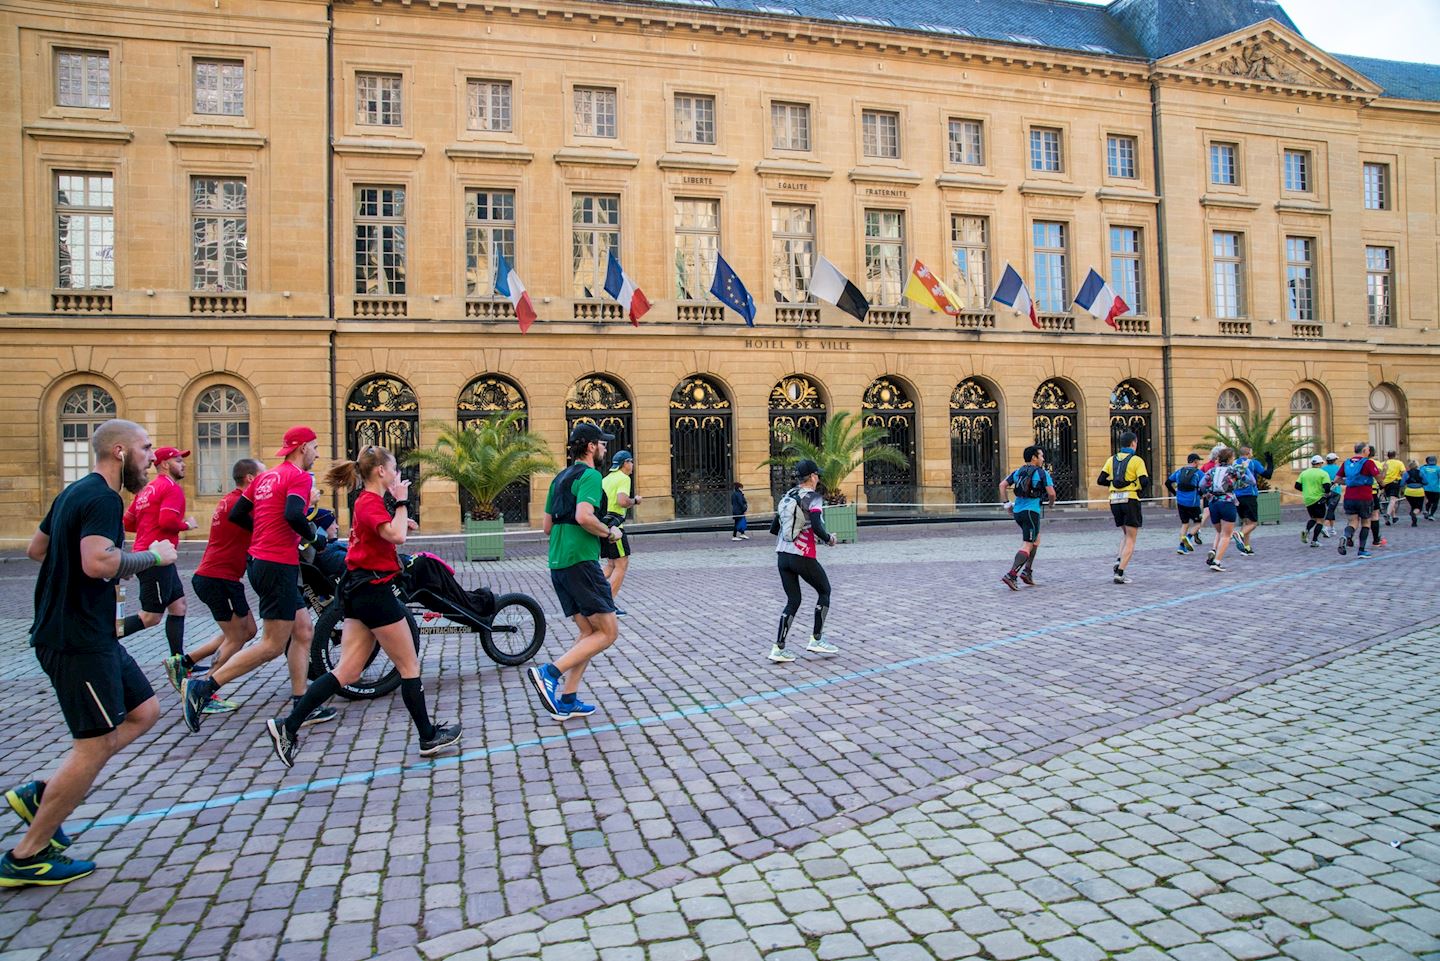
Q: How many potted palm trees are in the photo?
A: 3